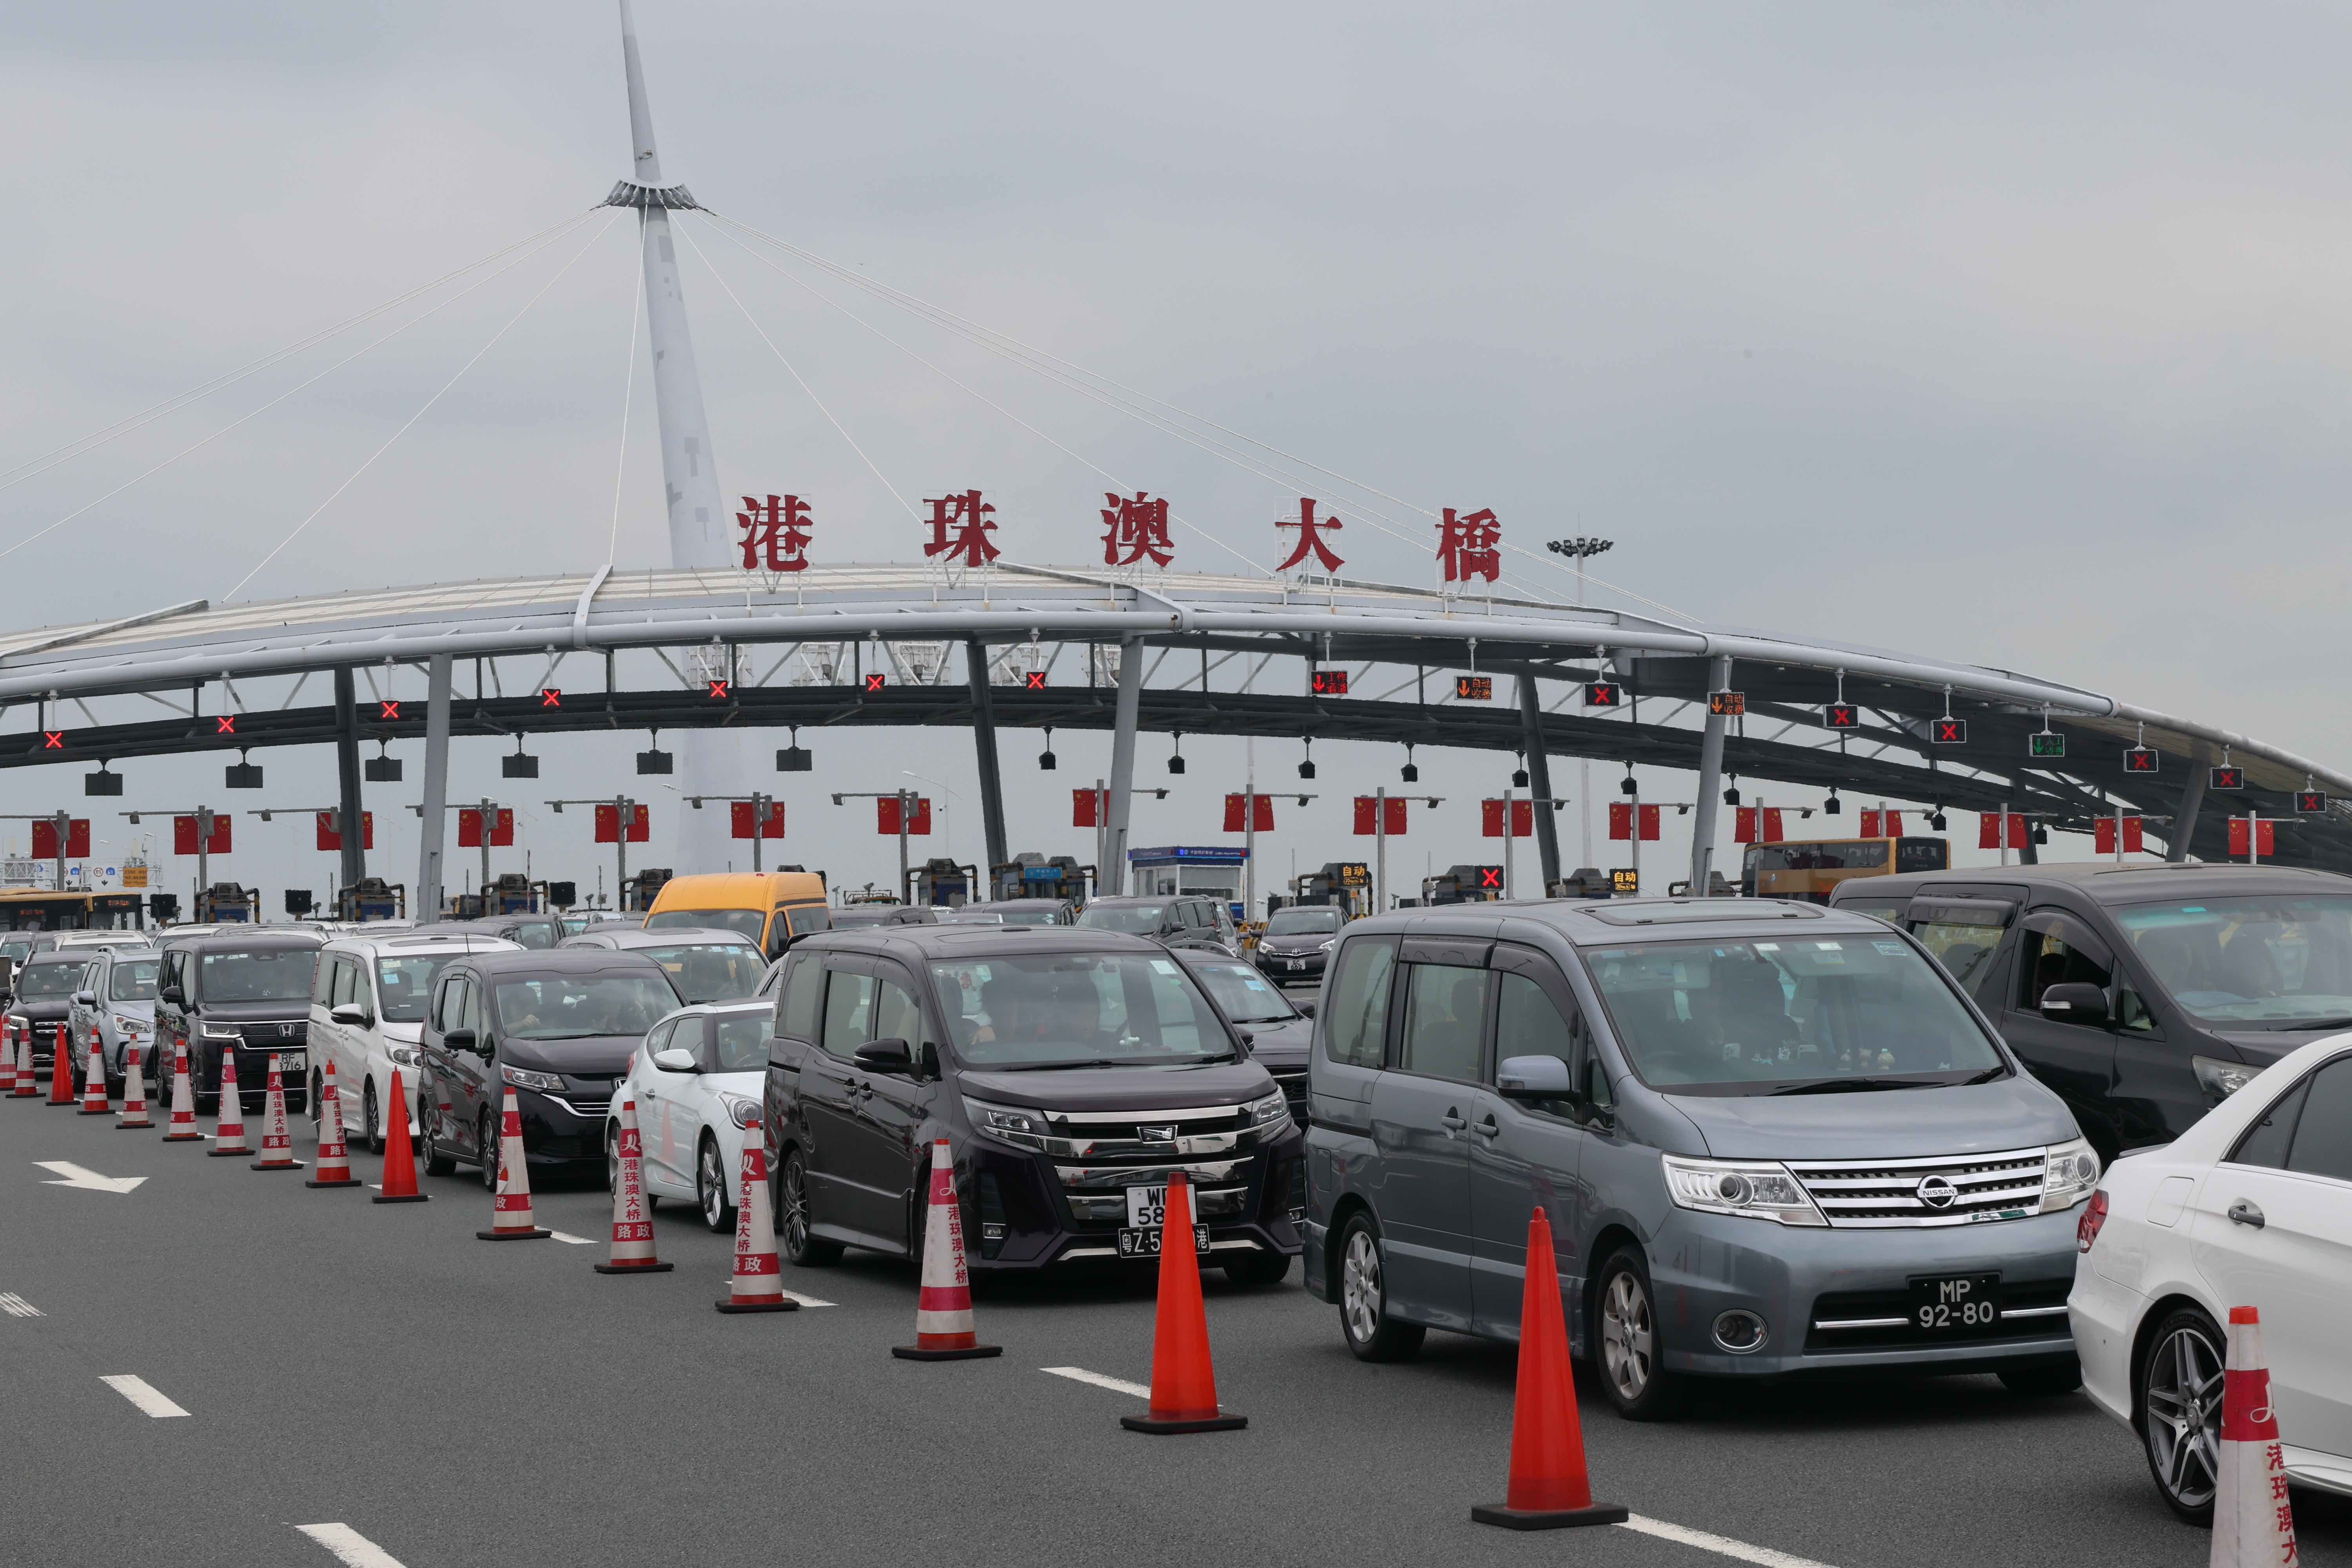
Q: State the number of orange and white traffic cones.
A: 13